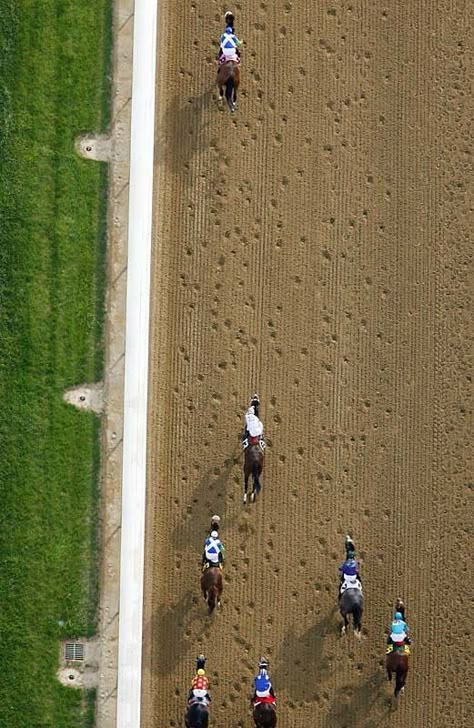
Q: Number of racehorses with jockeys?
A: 7